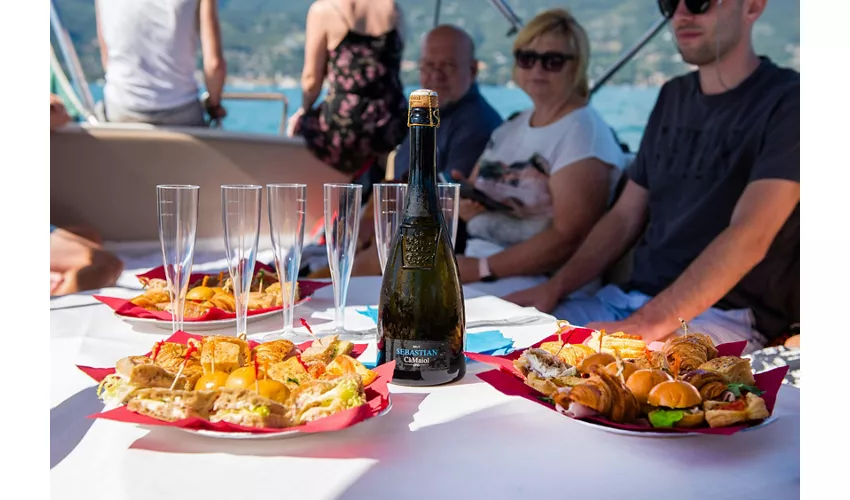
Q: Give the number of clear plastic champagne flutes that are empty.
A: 6